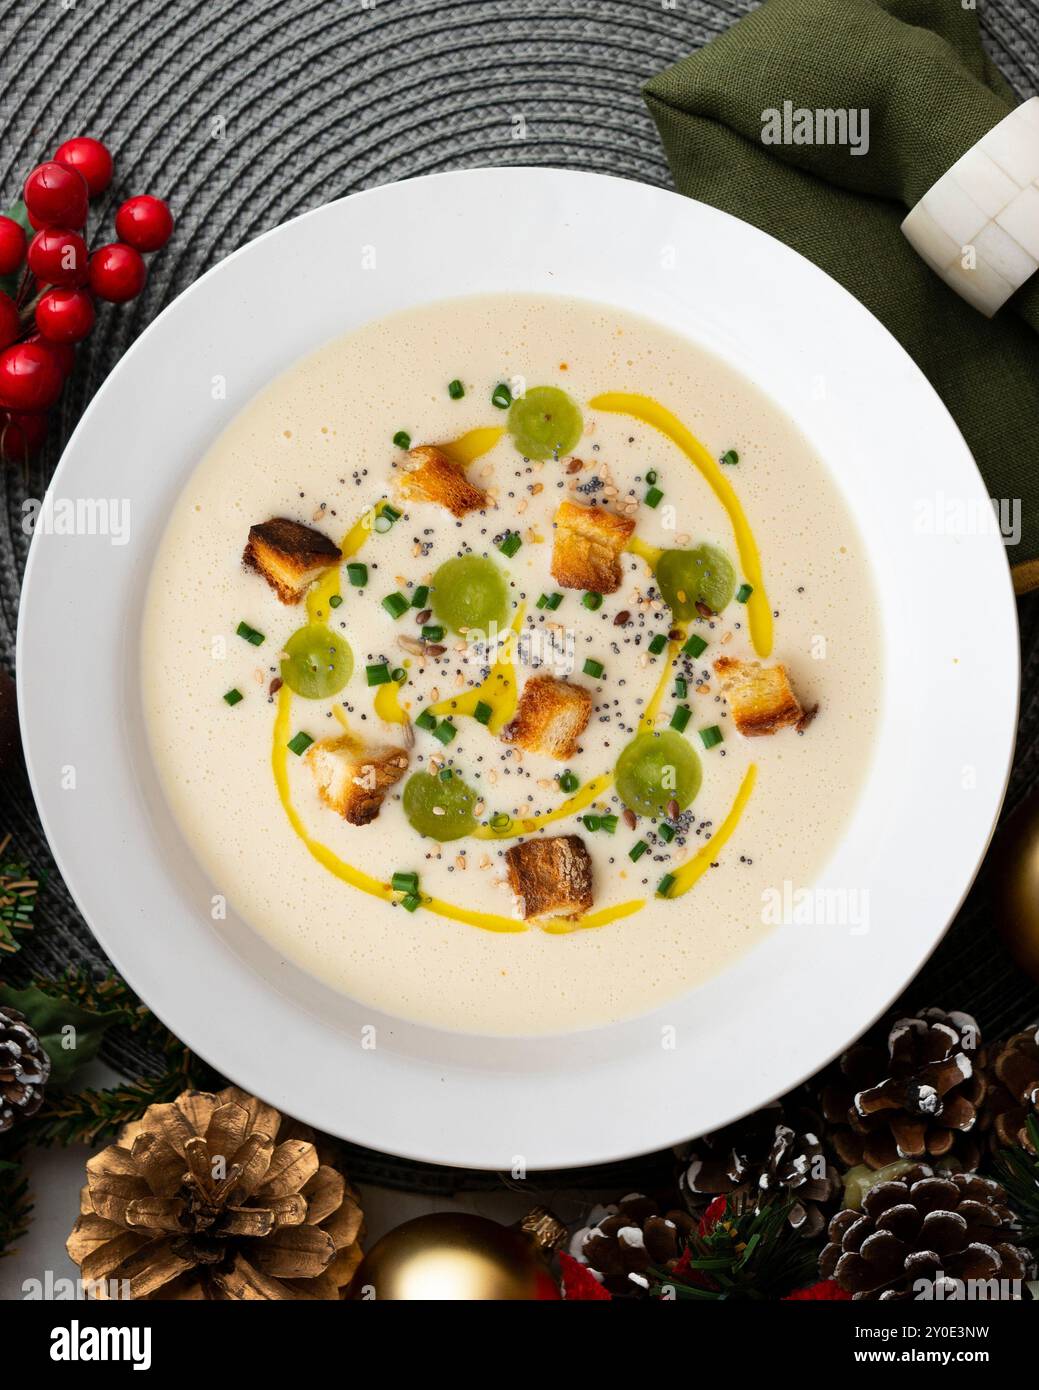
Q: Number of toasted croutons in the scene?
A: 7